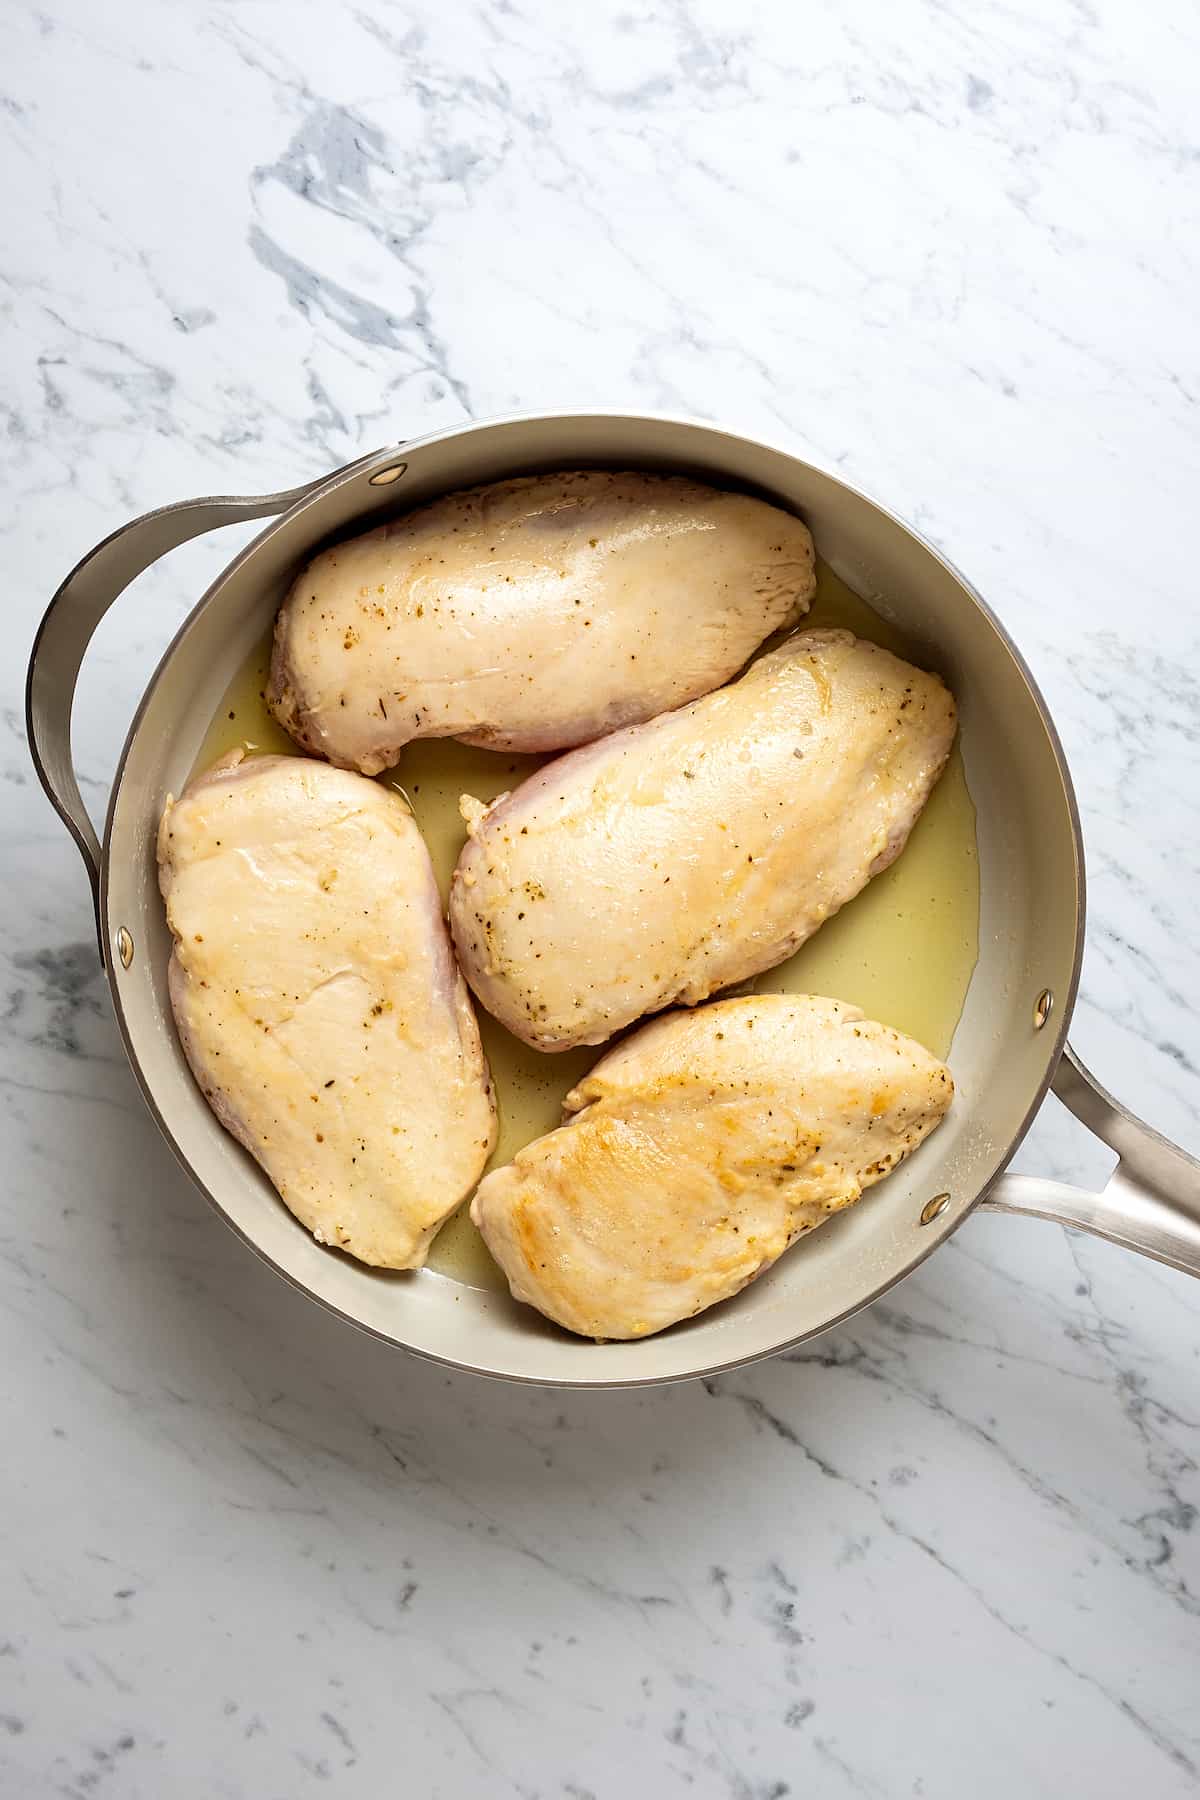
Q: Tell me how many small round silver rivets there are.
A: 4